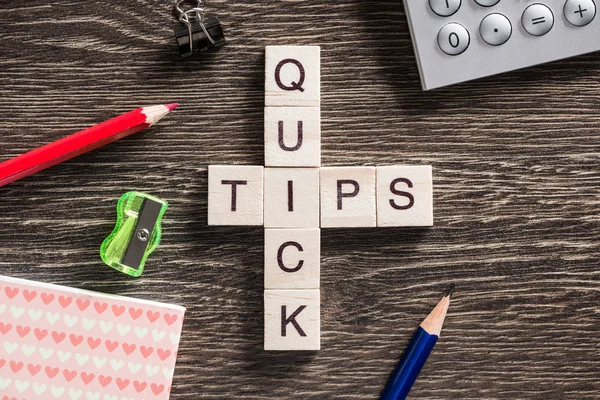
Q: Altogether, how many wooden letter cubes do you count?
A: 8